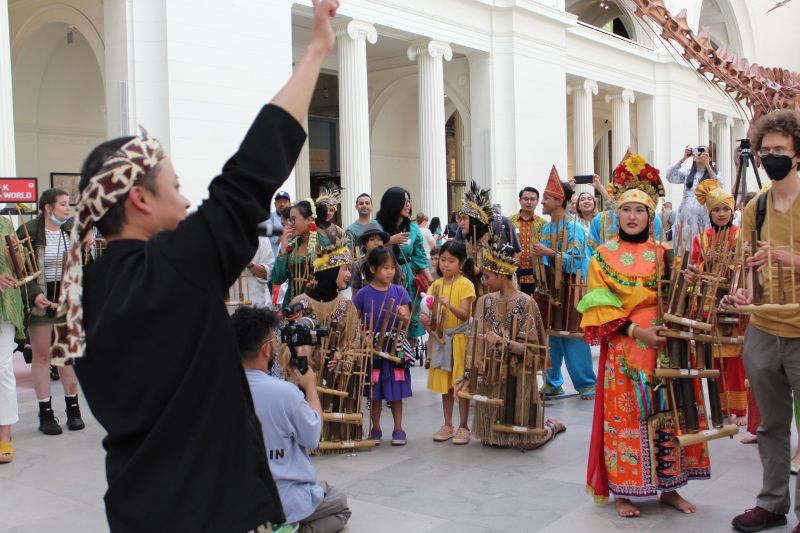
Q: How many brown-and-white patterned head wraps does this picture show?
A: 1